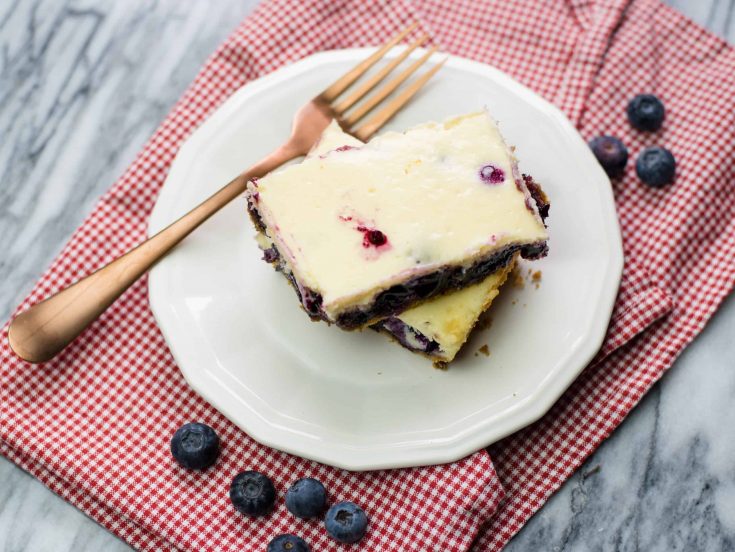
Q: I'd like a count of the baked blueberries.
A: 2